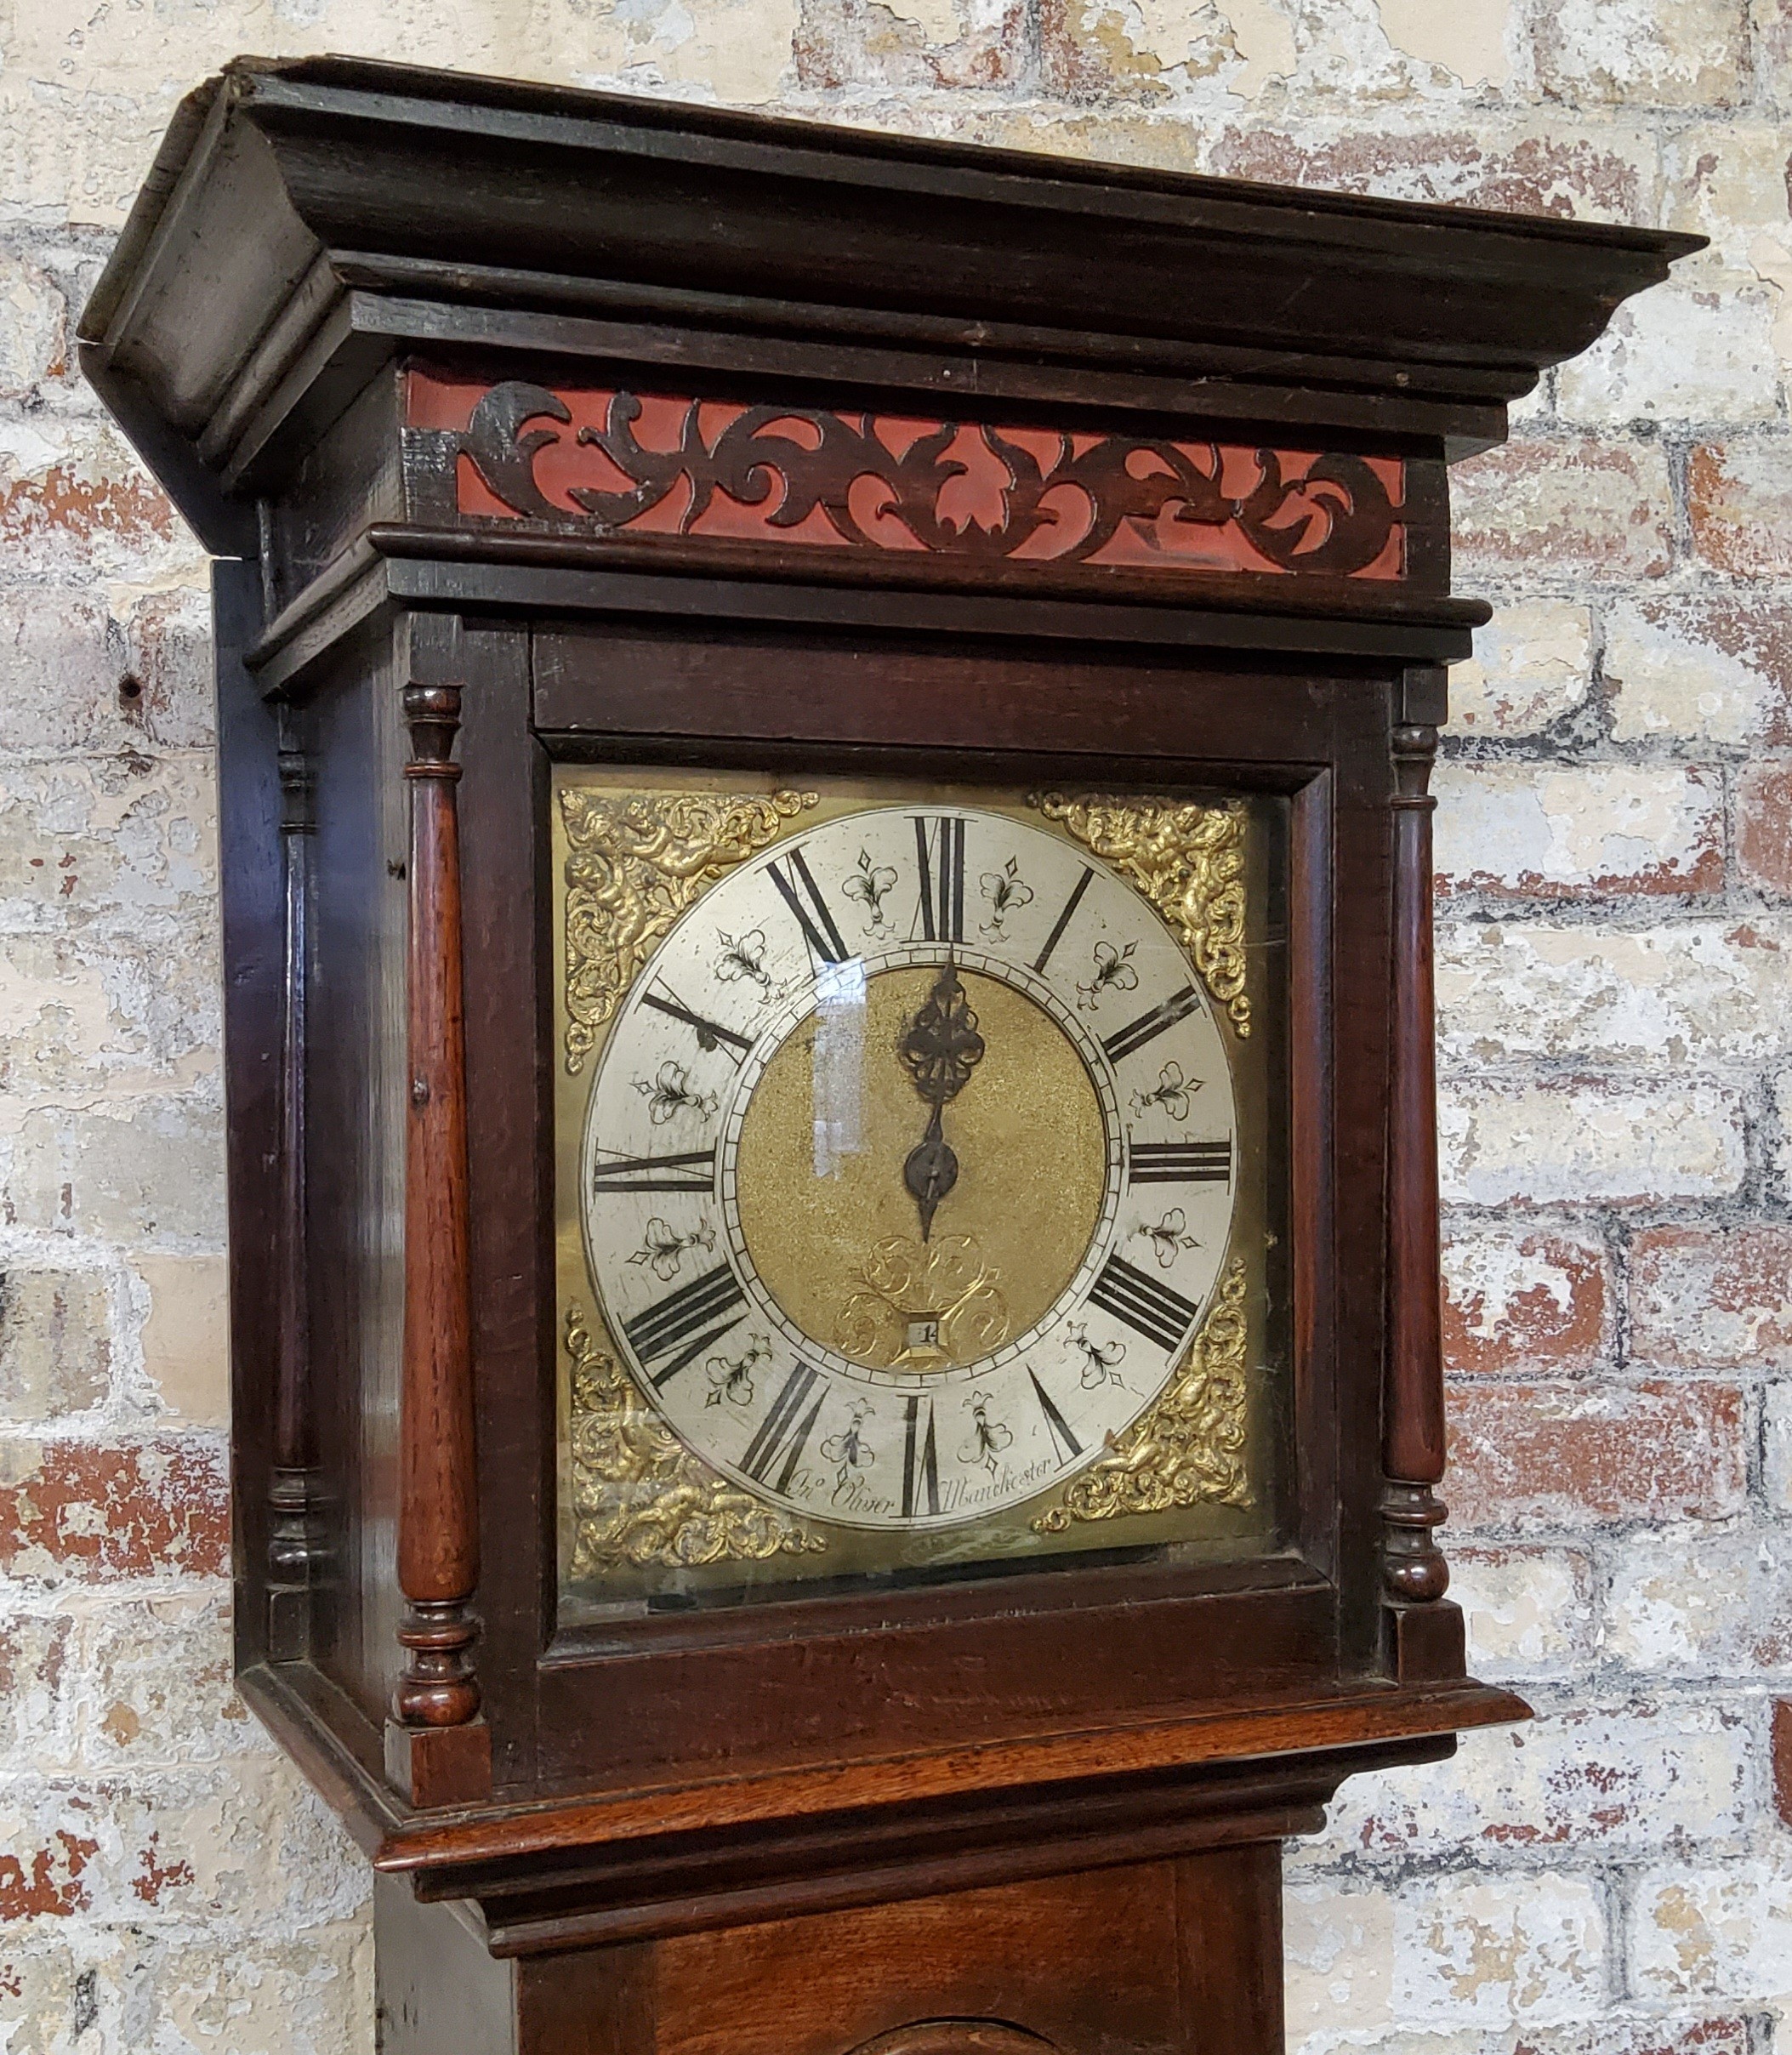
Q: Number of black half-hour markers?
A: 12